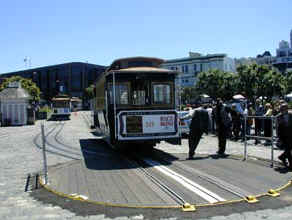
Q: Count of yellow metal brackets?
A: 3